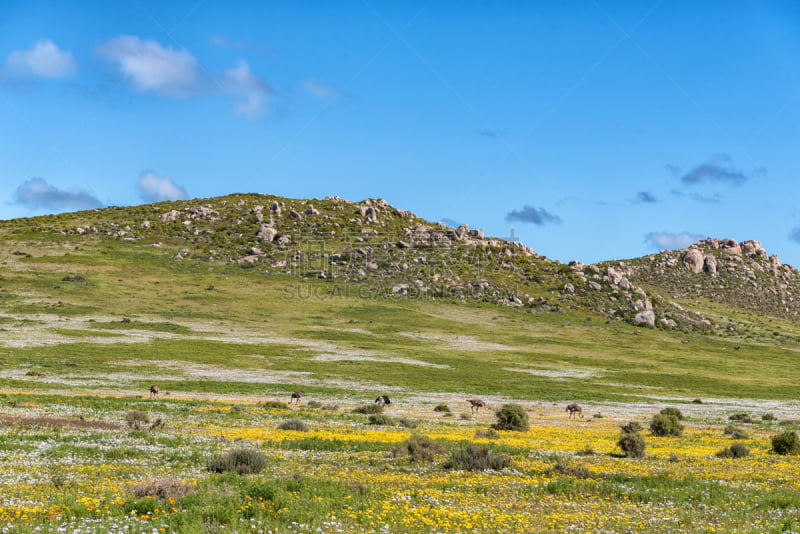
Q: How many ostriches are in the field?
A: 5